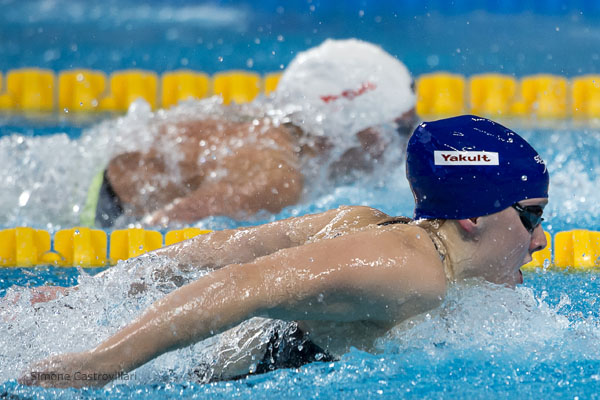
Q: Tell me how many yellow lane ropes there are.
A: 2